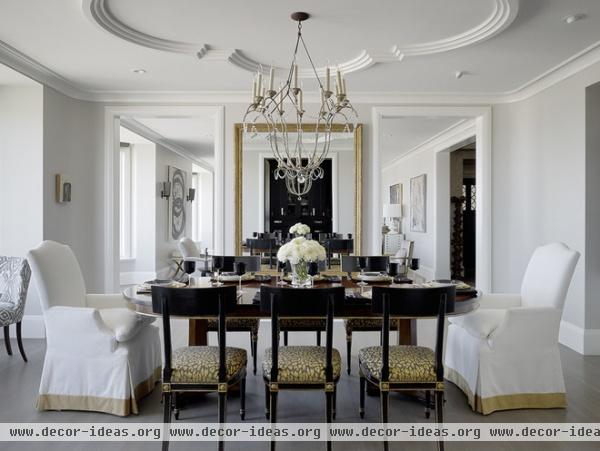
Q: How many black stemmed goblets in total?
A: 8